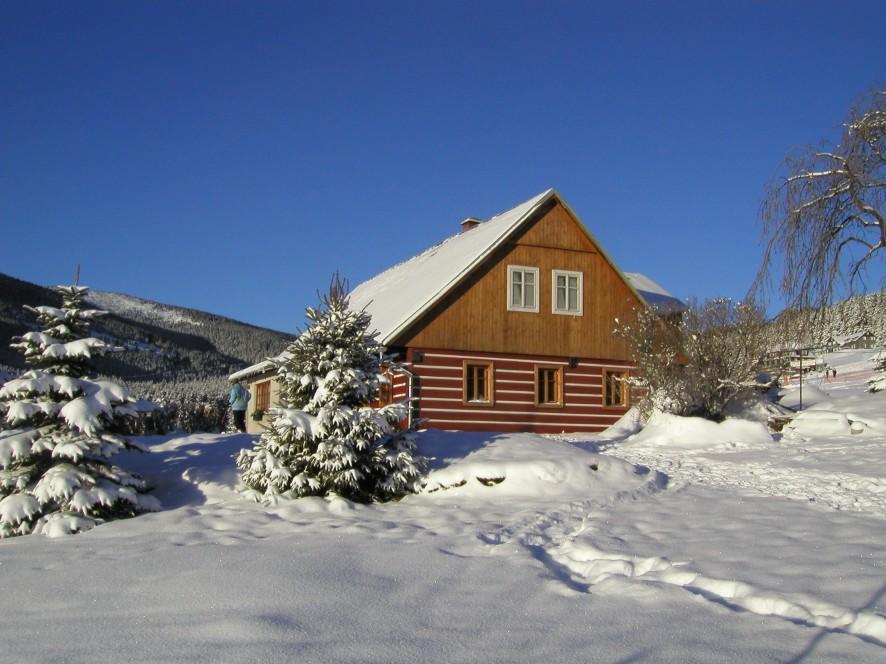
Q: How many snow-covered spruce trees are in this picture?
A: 2